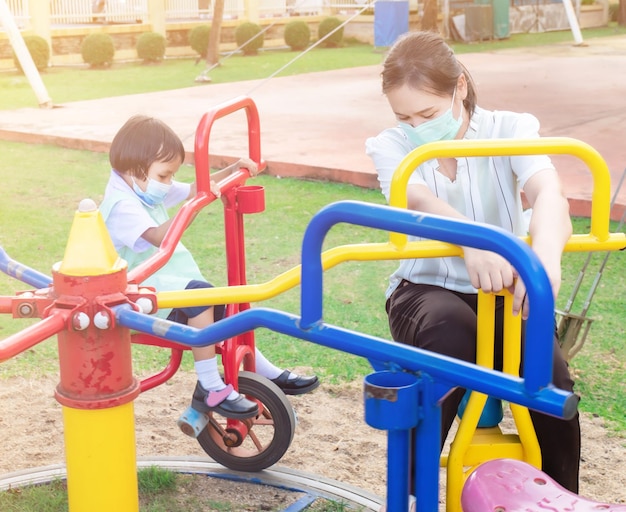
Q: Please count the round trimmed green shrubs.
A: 7